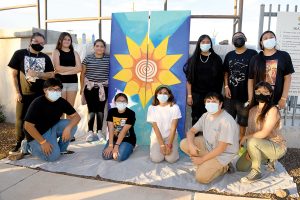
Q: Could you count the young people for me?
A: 11